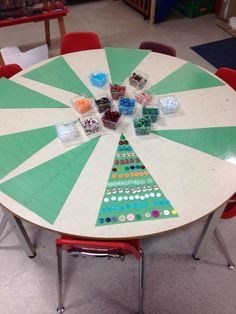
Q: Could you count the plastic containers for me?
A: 13